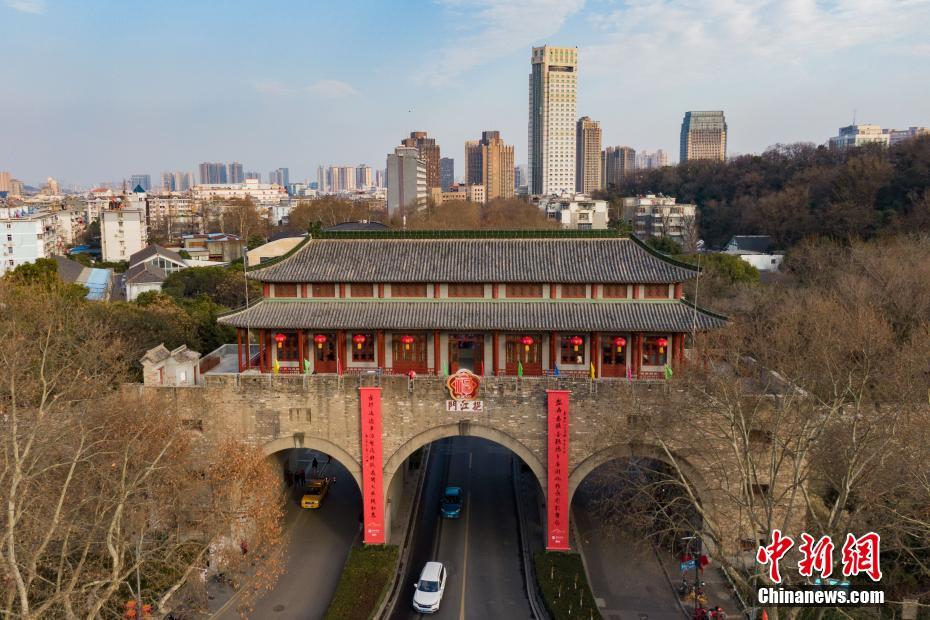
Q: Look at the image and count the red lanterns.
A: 8